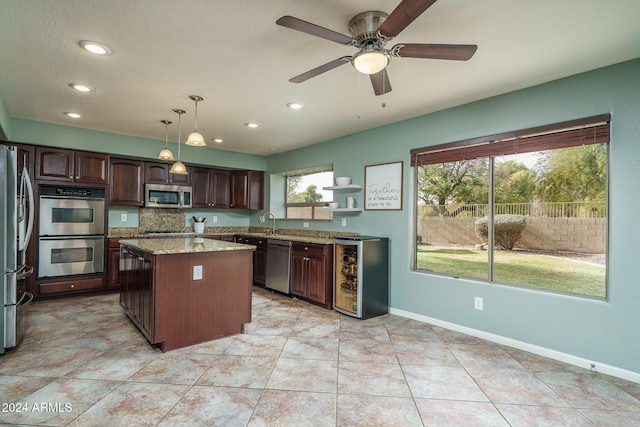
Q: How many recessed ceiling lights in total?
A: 6